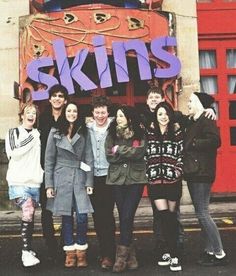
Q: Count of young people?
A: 8